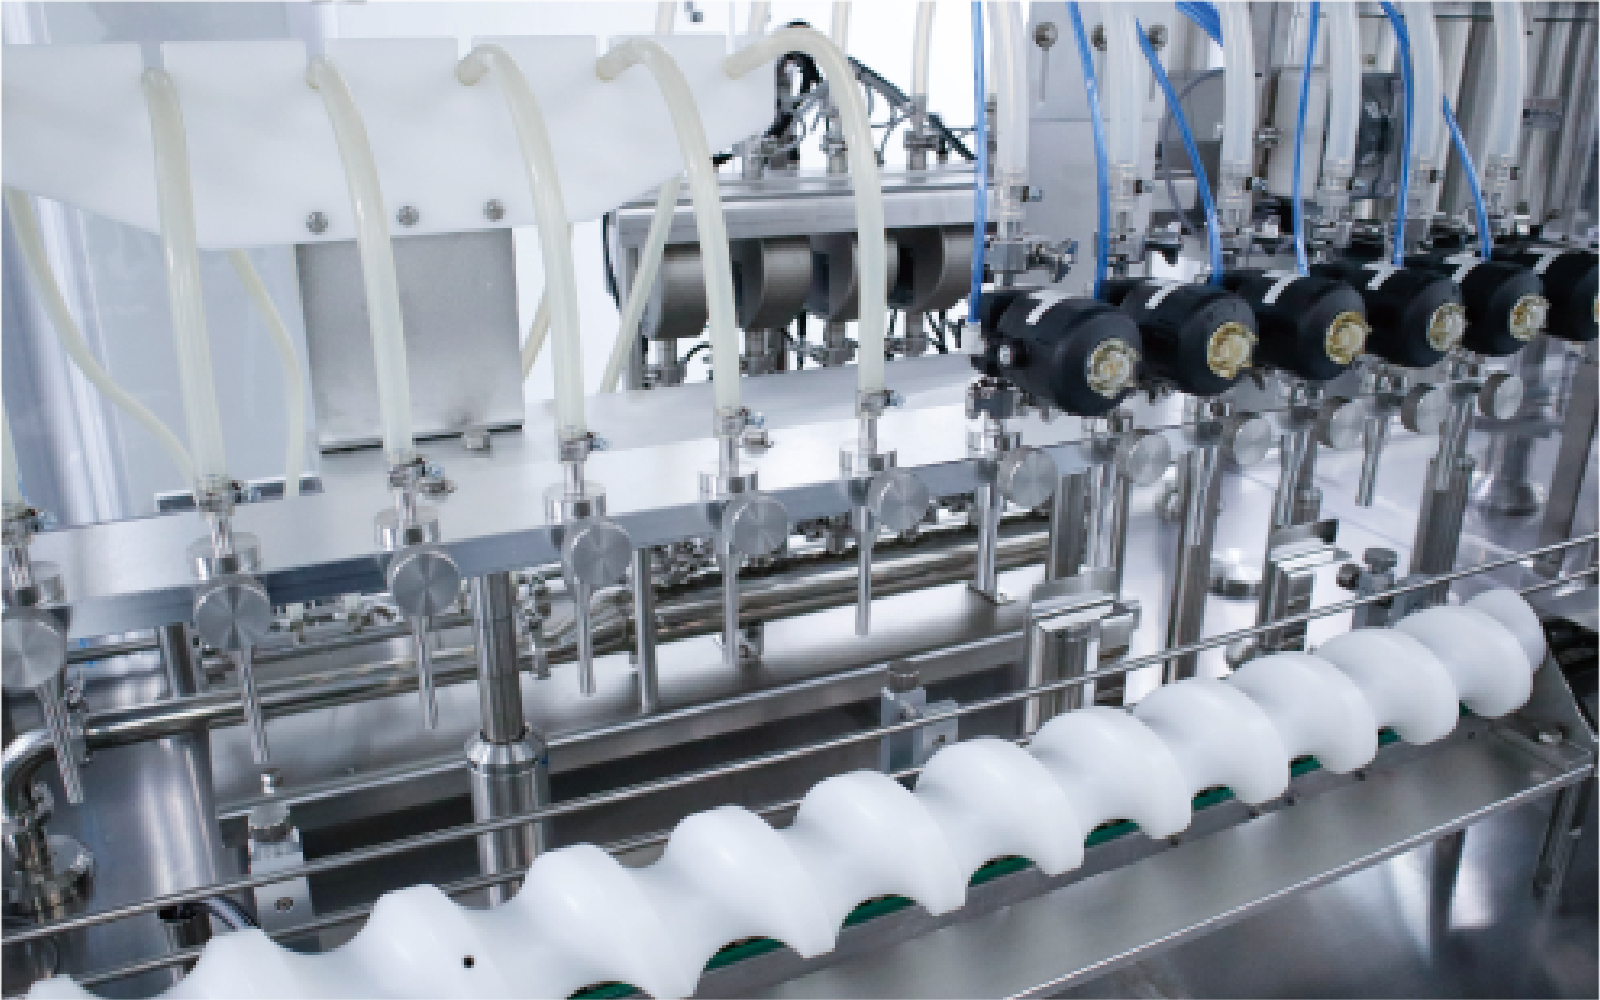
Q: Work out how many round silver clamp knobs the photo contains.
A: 12